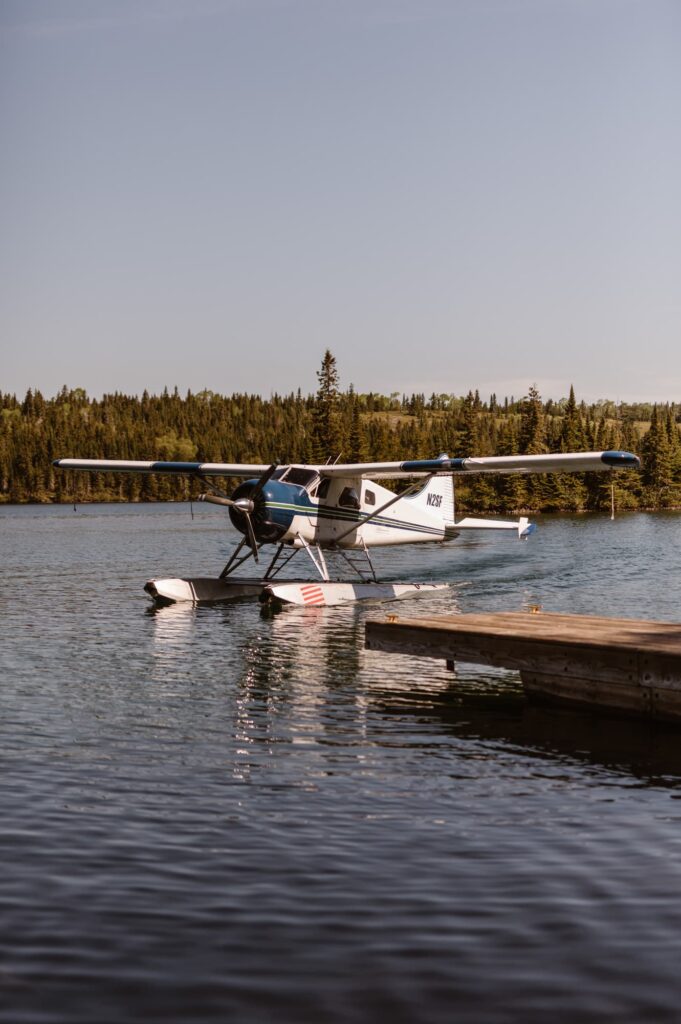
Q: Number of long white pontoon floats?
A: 2